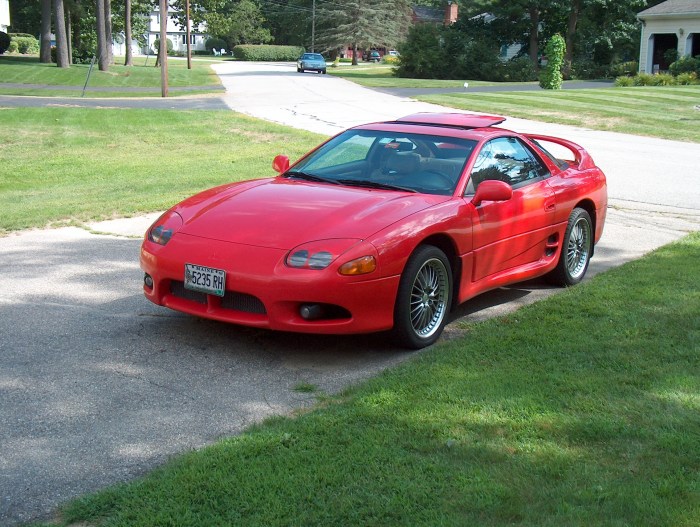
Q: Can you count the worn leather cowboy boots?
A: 0